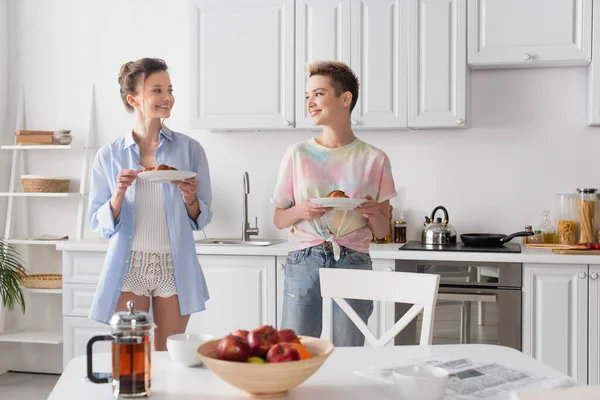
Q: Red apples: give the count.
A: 5